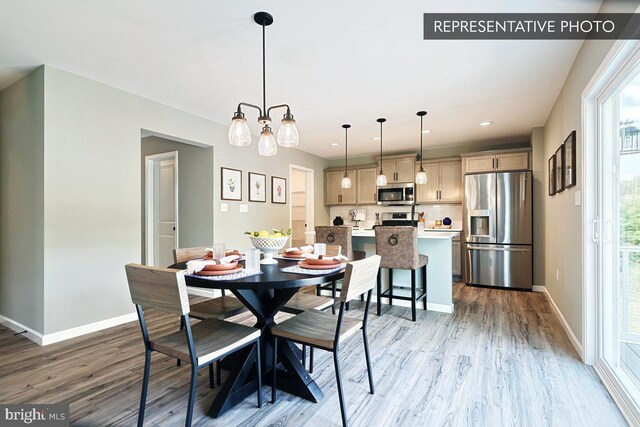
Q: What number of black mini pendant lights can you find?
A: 3